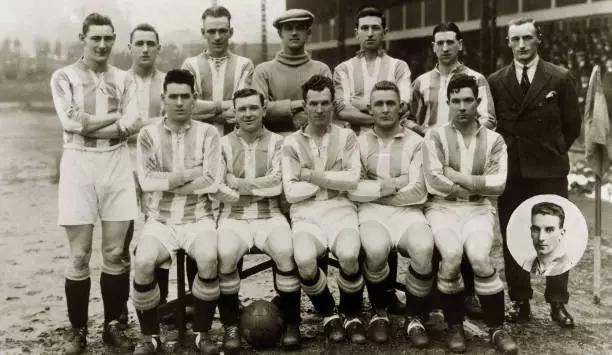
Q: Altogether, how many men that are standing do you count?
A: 7